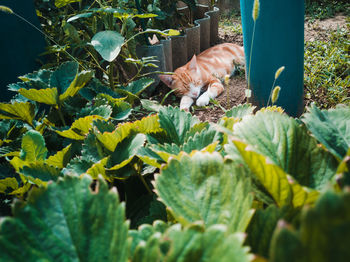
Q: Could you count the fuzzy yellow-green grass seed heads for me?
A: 4